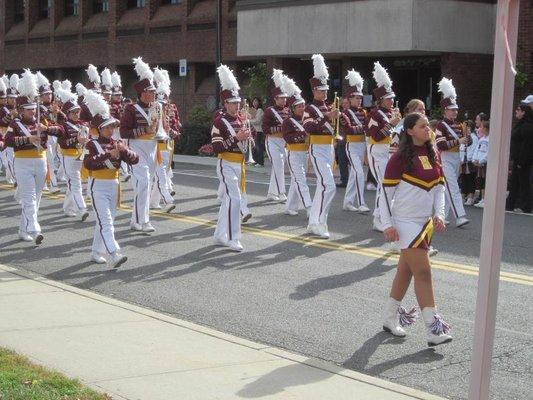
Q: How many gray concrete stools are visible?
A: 0